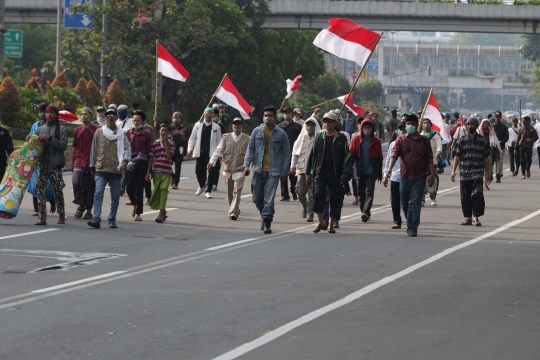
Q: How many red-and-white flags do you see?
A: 7